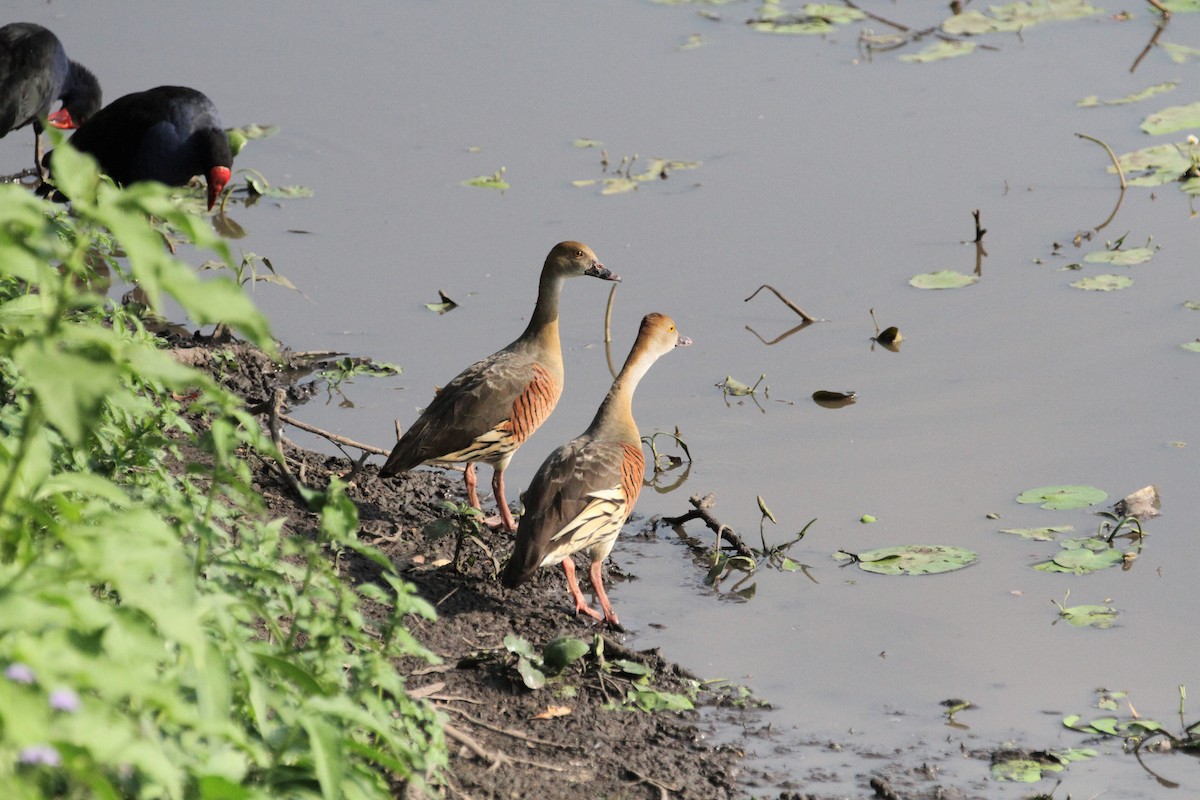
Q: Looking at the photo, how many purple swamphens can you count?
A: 2